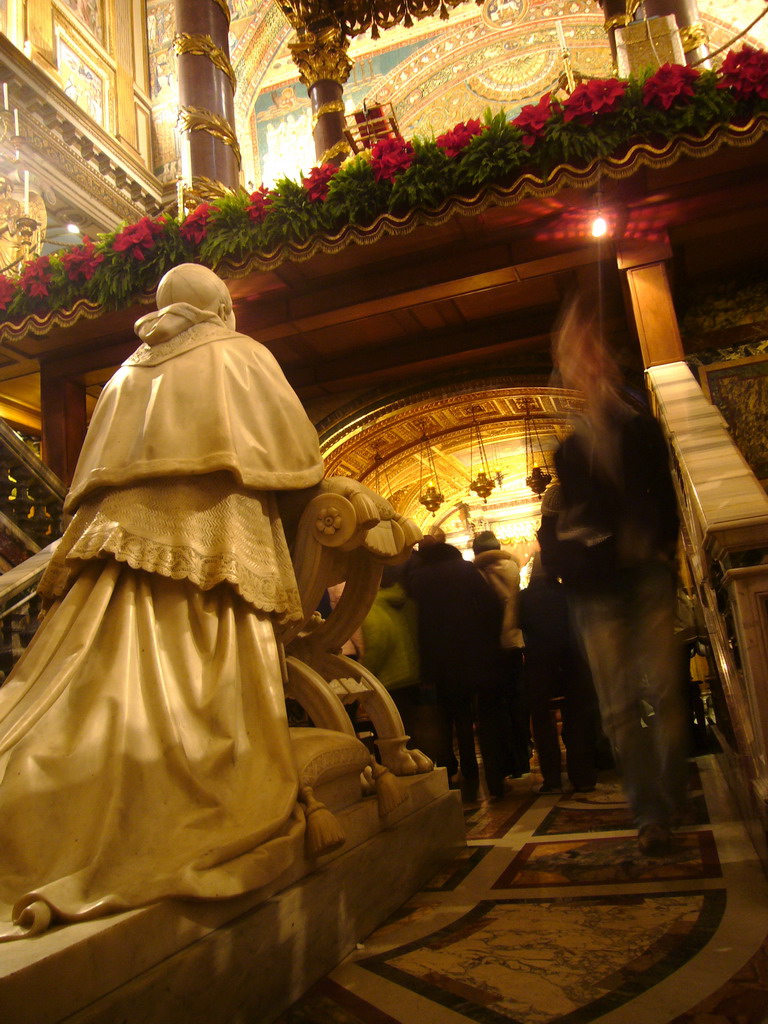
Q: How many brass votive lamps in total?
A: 3